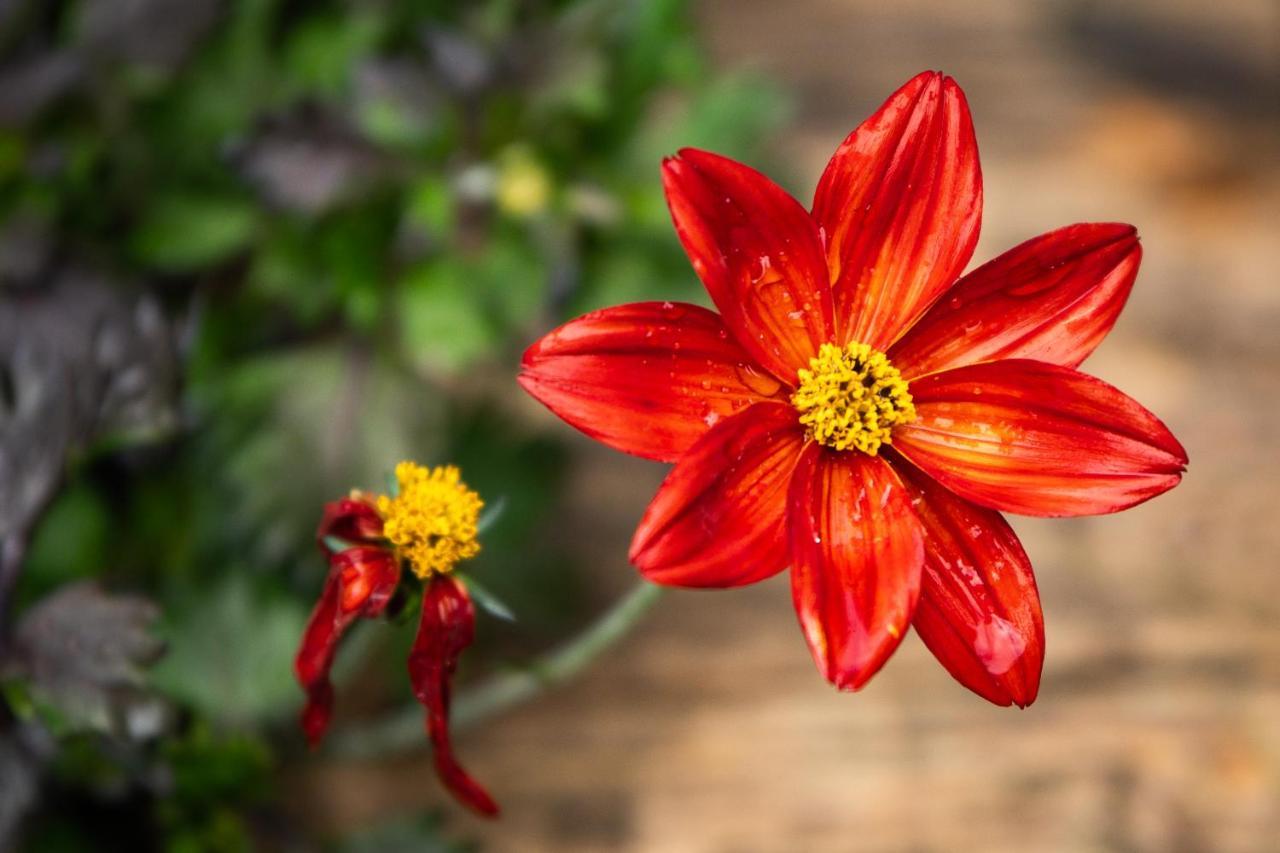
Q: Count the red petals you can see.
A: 11